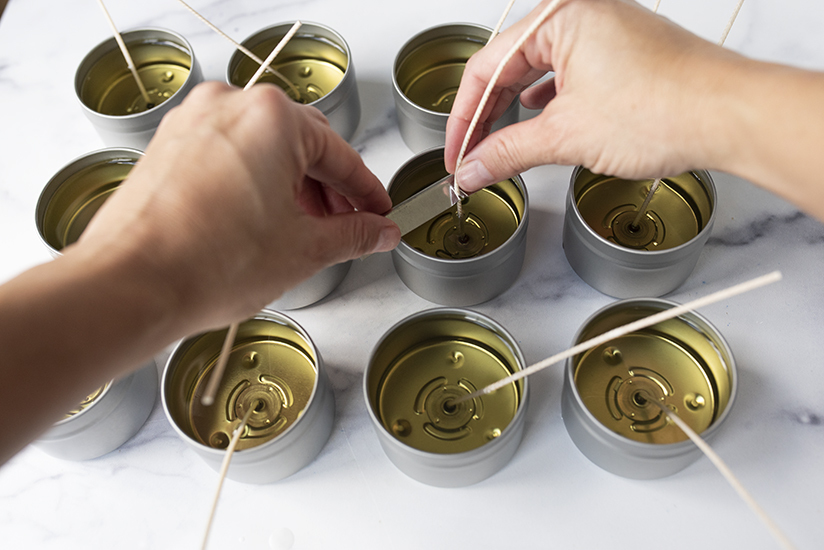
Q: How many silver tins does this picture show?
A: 11